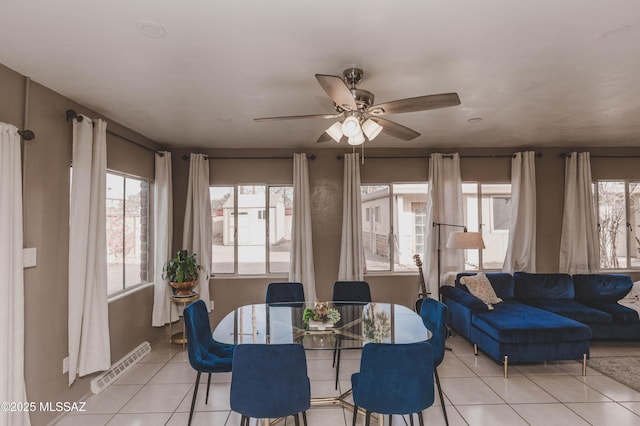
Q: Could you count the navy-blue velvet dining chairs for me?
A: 6